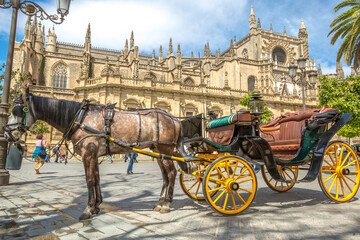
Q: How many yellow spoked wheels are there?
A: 4